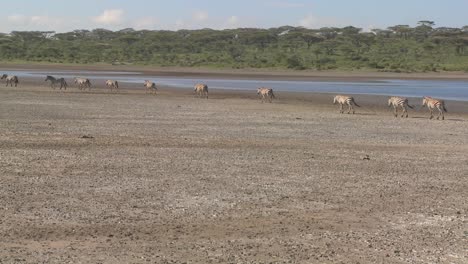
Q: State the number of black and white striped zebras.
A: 10